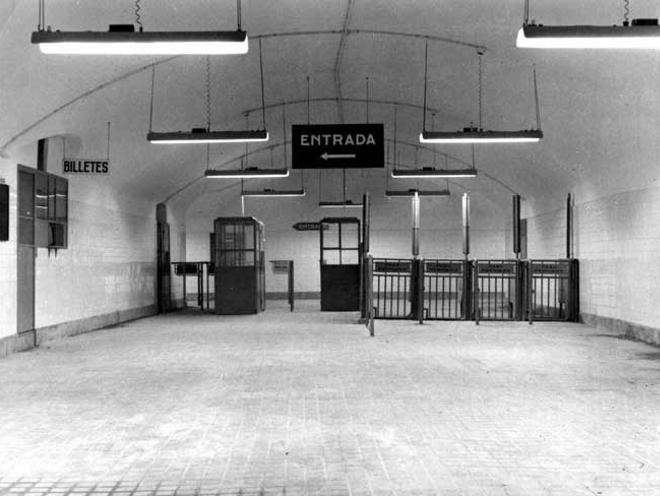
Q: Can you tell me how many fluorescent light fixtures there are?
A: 9